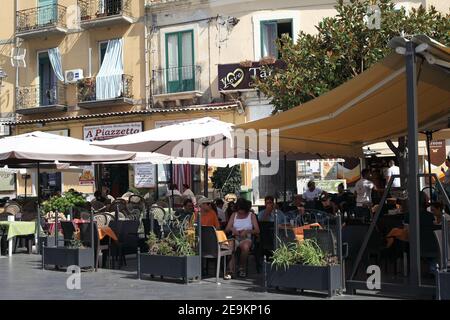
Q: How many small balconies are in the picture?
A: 5